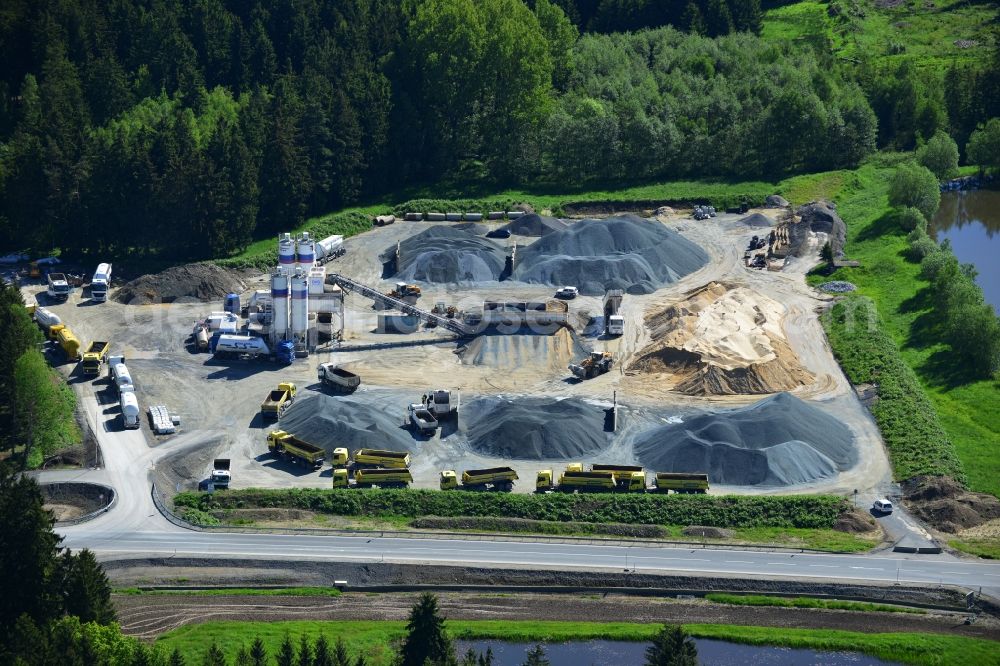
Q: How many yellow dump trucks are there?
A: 9